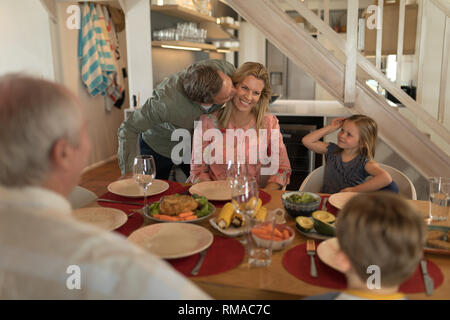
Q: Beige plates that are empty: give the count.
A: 6